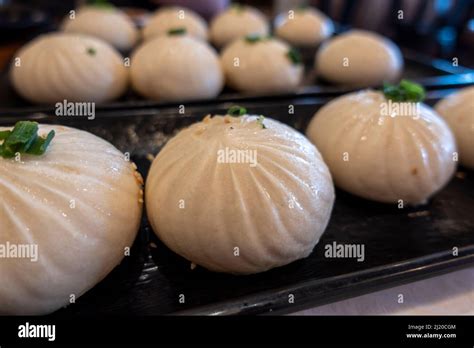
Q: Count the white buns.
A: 12